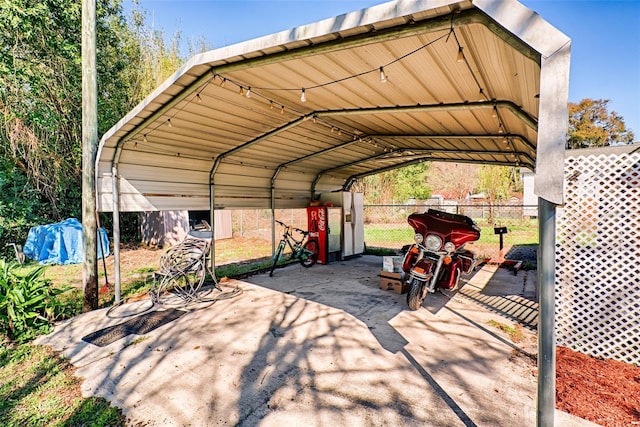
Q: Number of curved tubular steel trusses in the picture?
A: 5